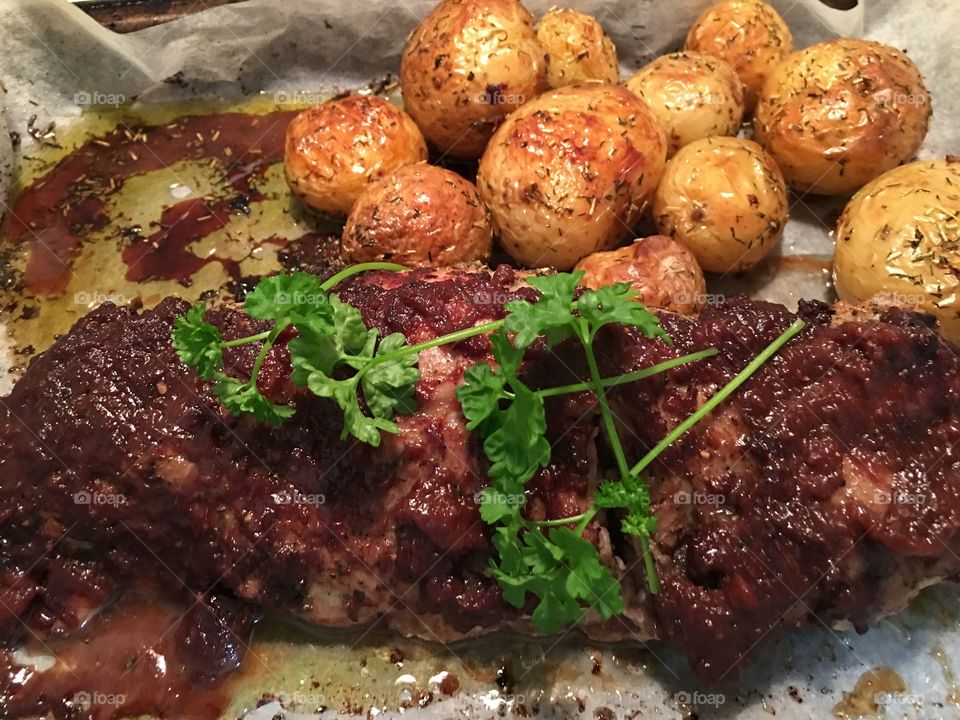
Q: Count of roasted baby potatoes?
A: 11